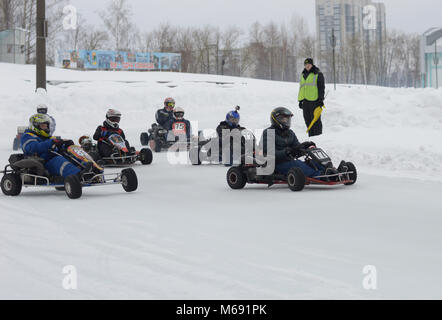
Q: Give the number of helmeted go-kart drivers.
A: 7